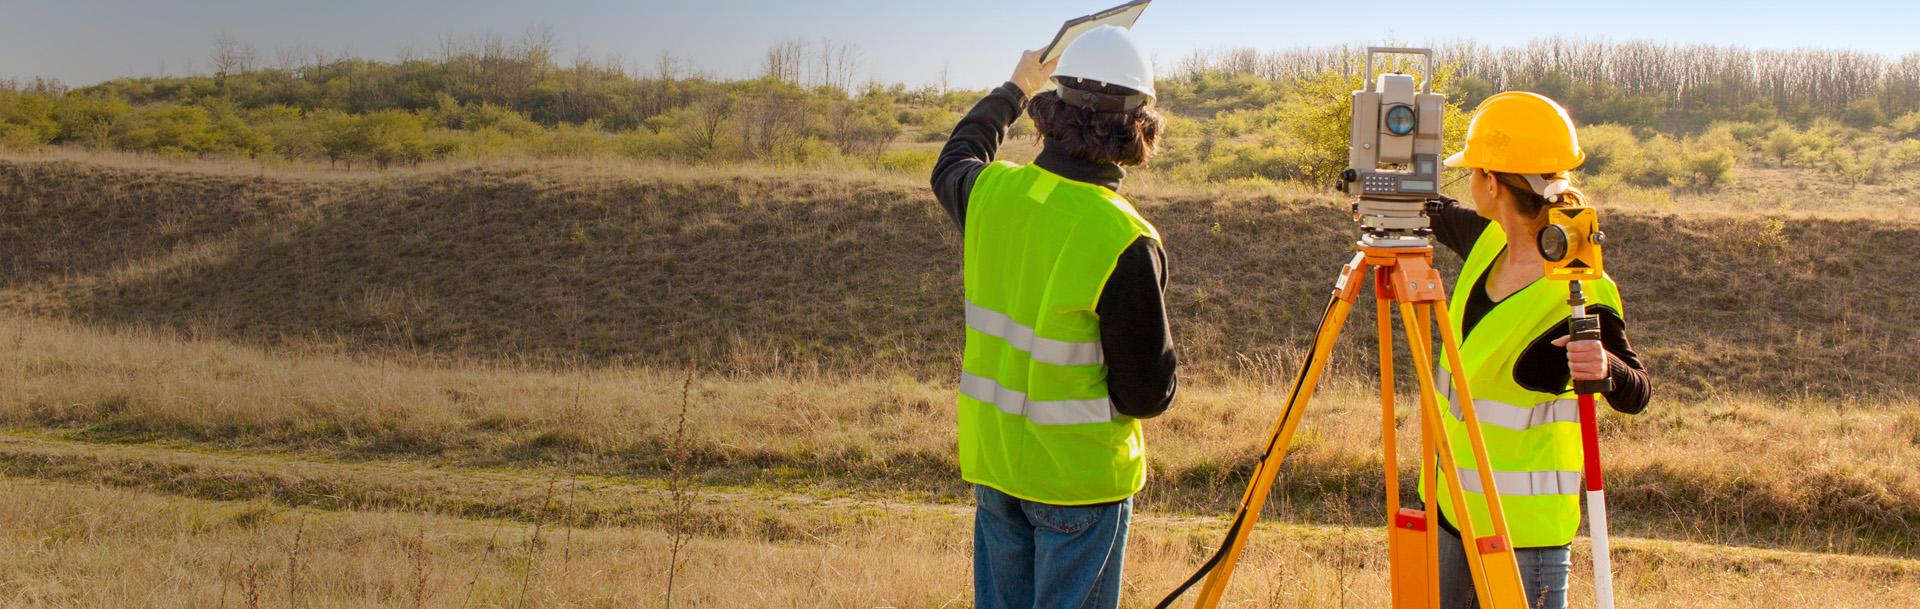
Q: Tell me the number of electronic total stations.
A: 1